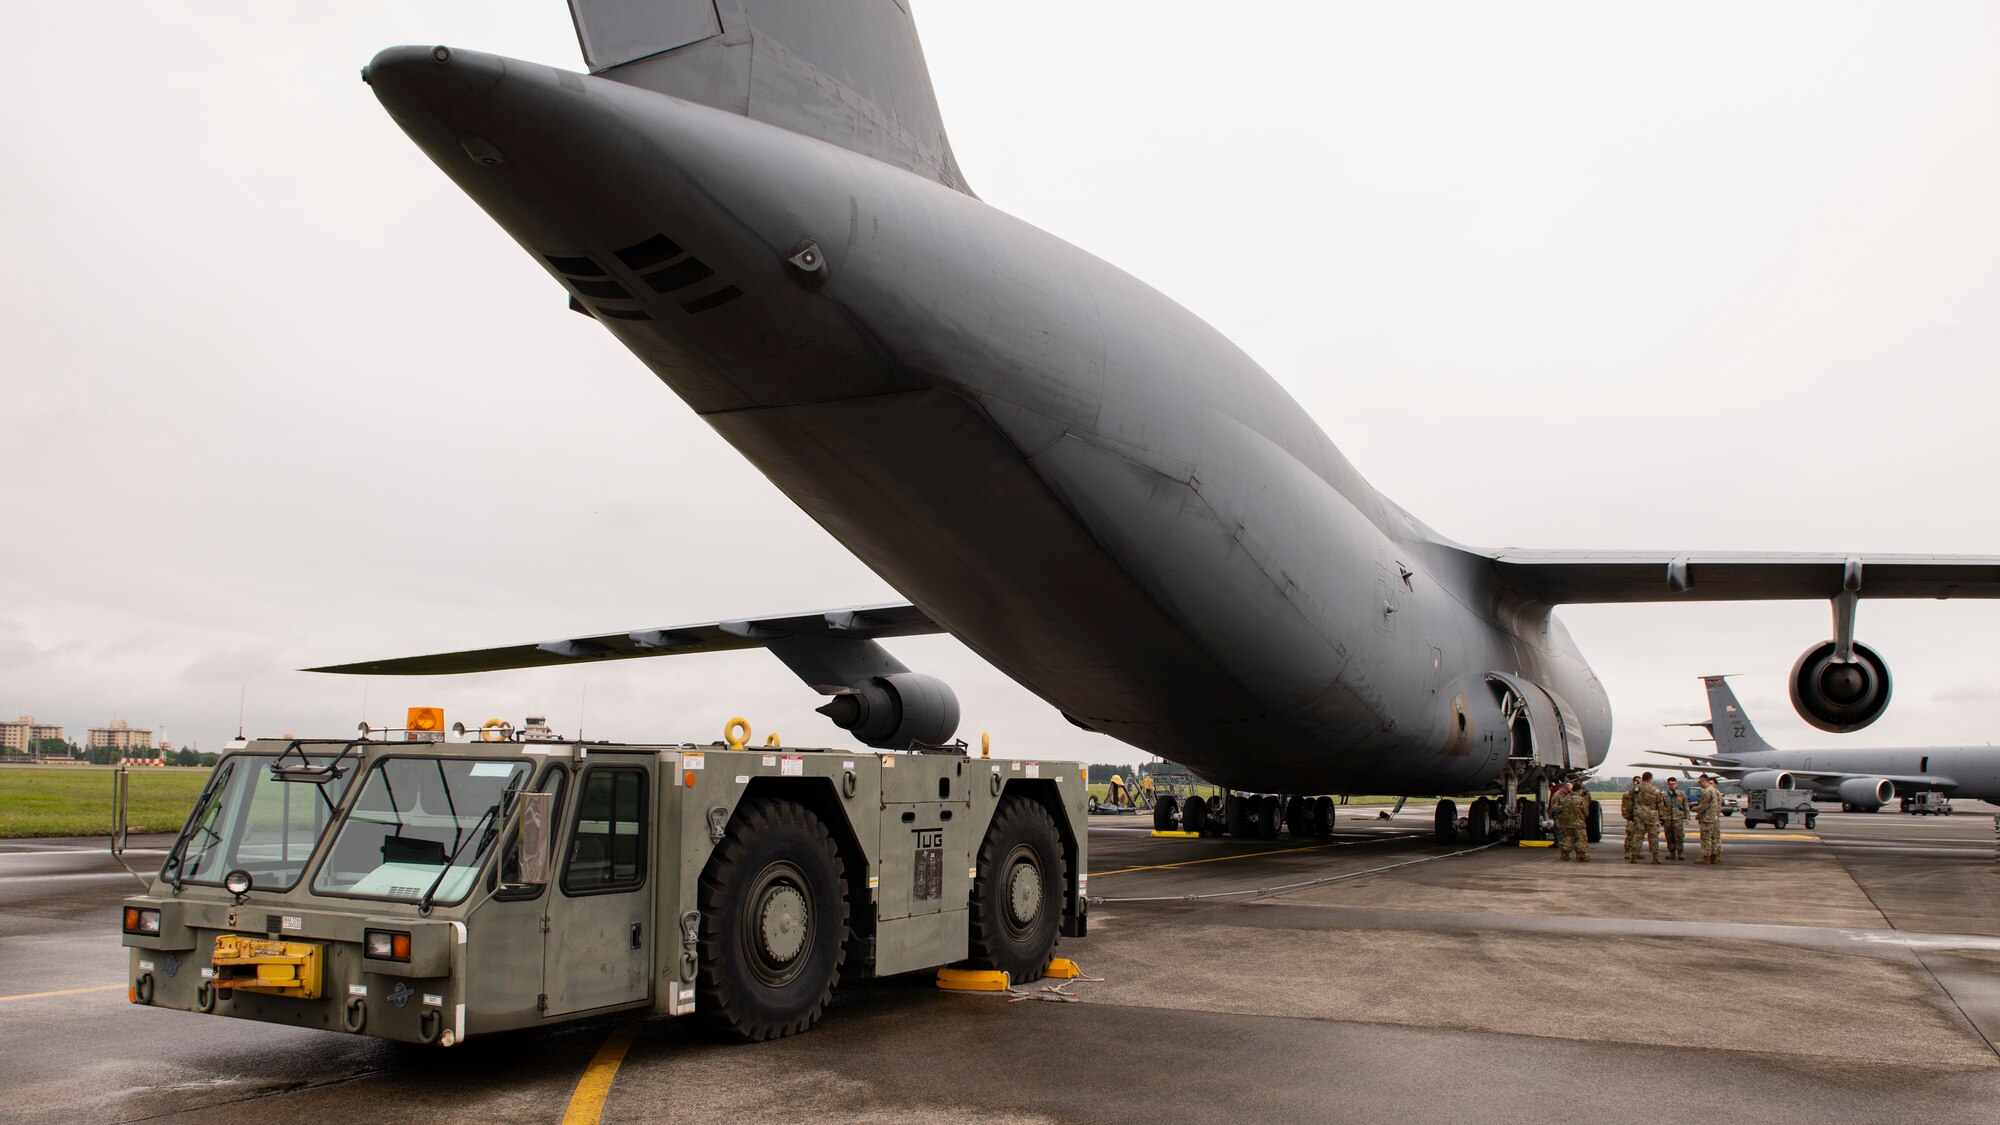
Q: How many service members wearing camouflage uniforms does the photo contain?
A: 8